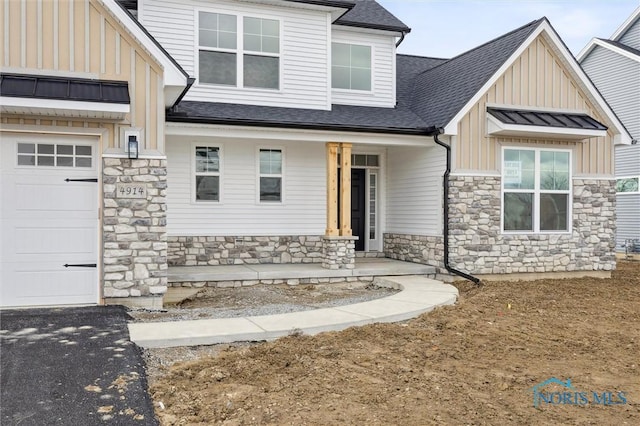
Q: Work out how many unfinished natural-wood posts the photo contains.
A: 2